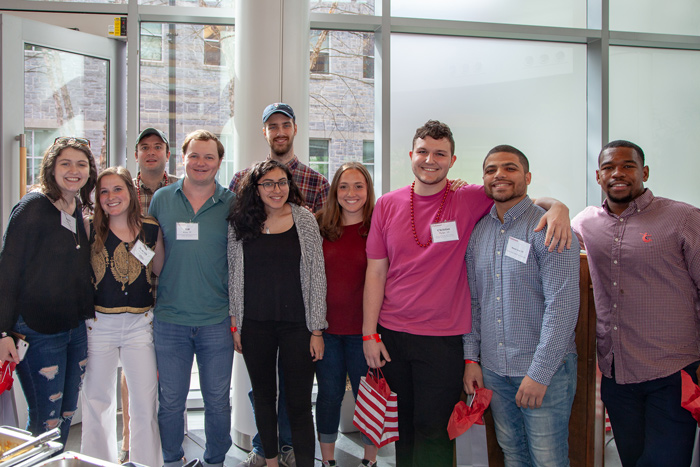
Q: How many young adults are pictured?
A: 10